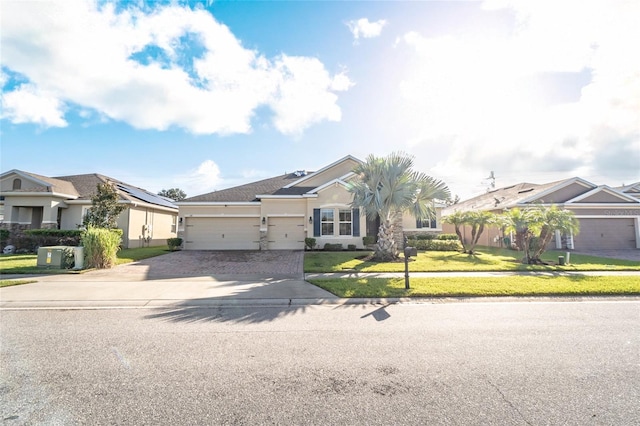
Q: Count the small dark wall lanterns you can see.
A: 3